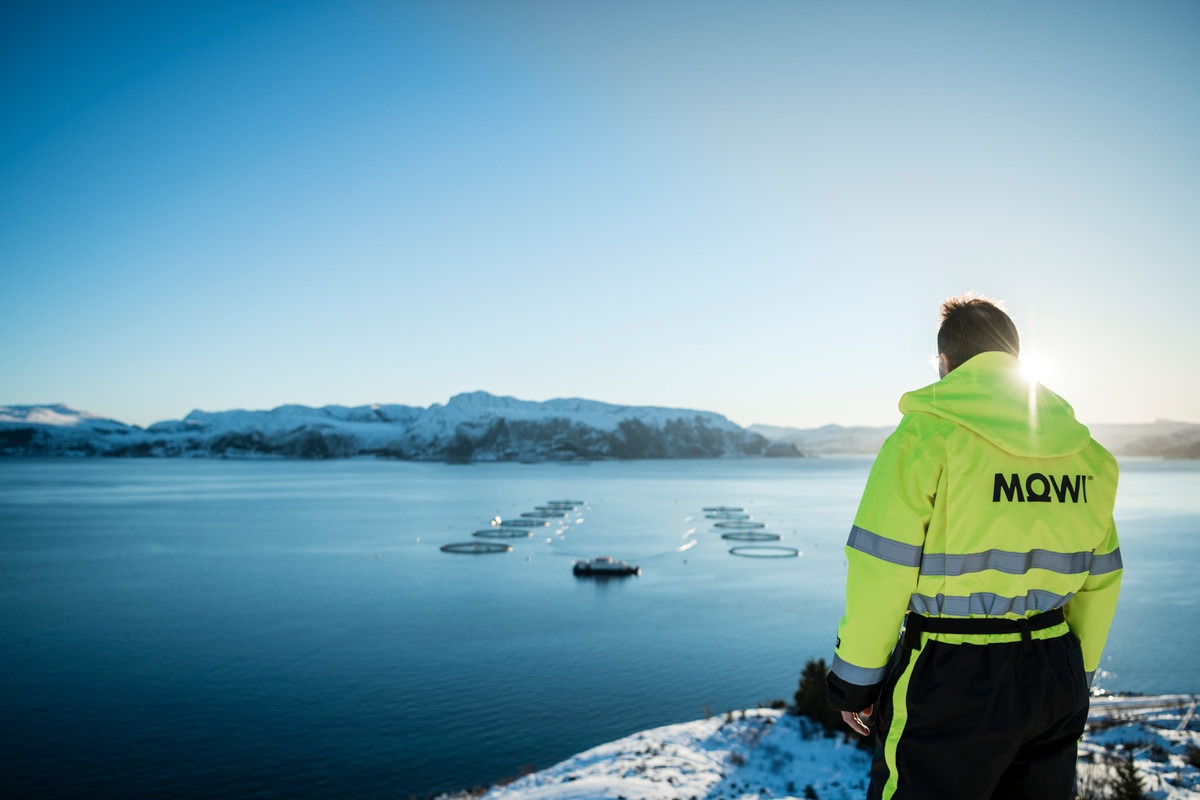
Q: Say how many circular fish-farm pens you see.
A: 11